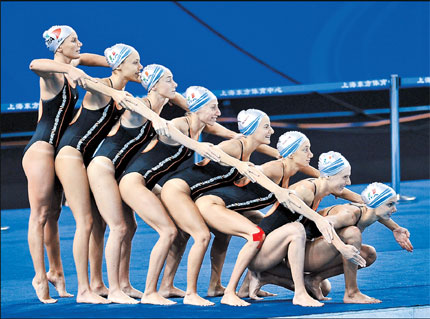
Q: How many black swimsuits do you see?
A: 8